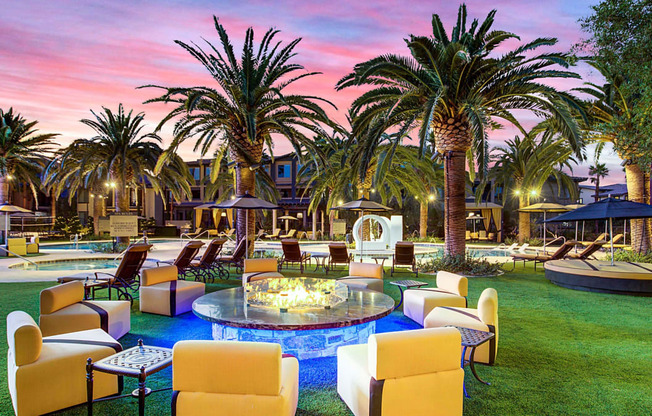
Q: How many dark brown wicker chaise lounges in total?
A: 9